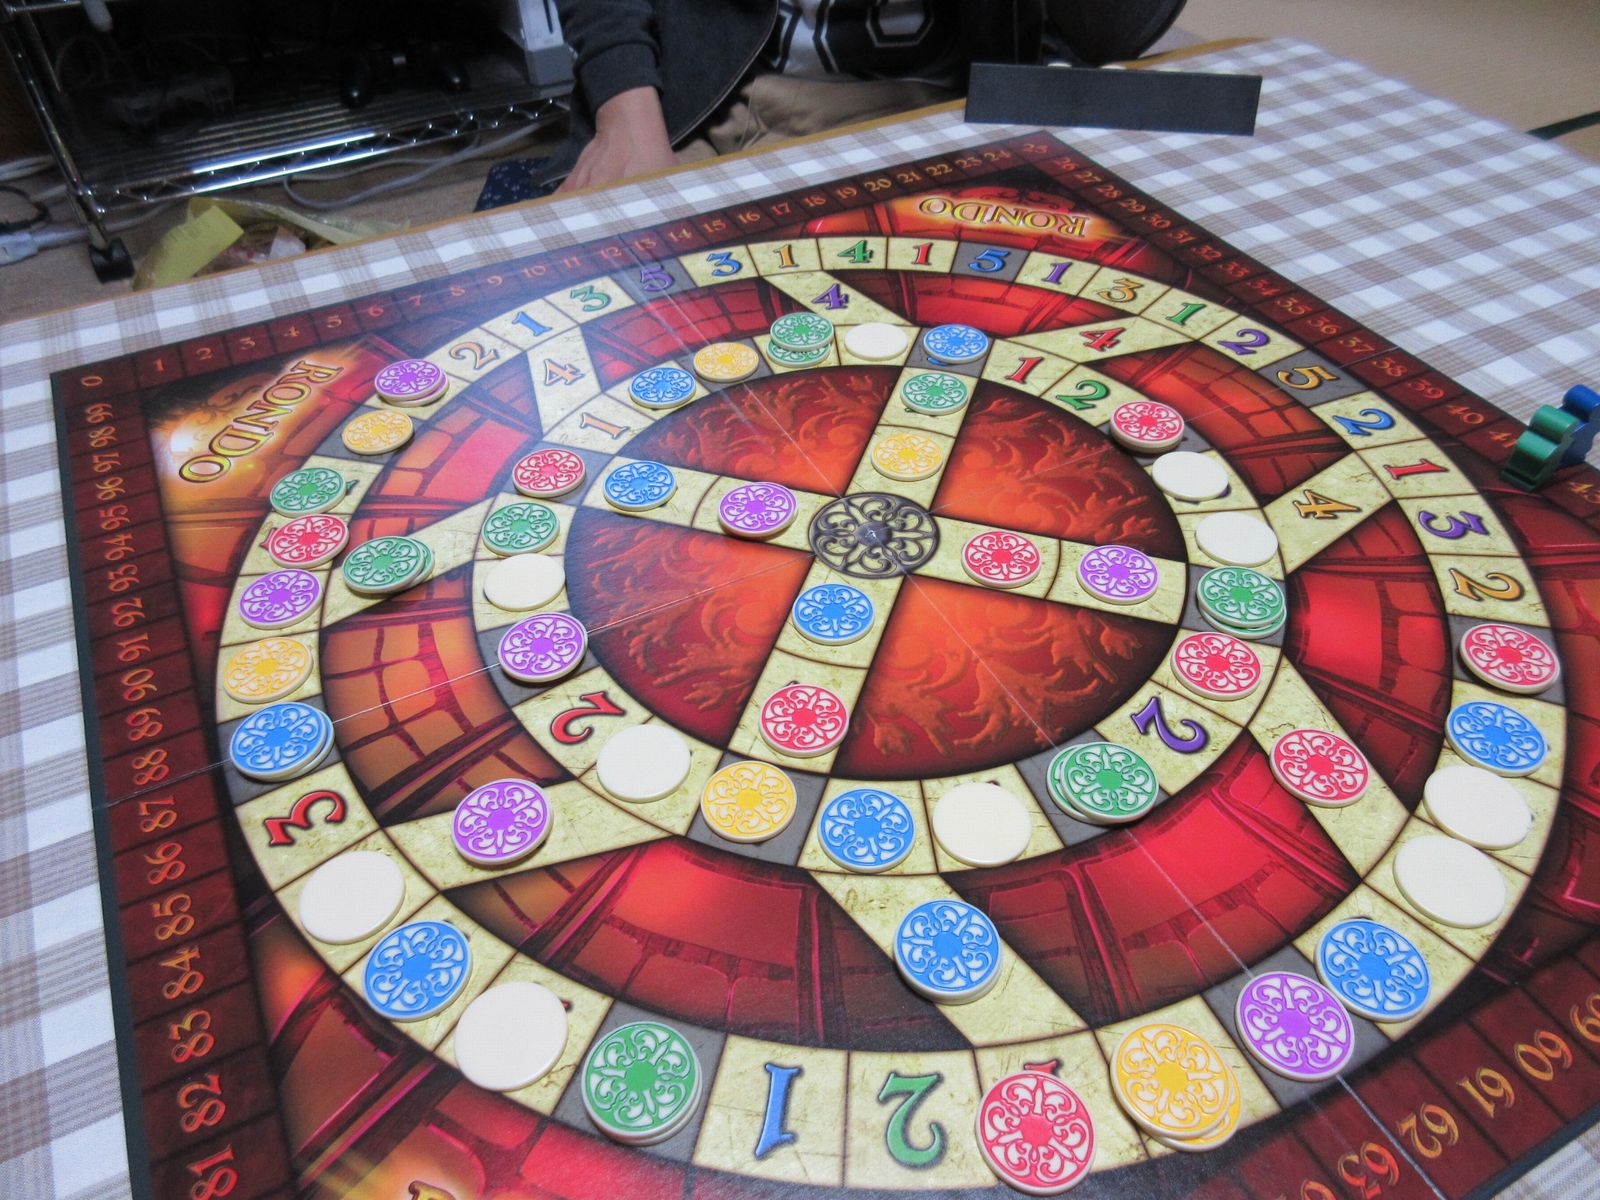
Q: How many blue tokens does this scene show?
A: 10